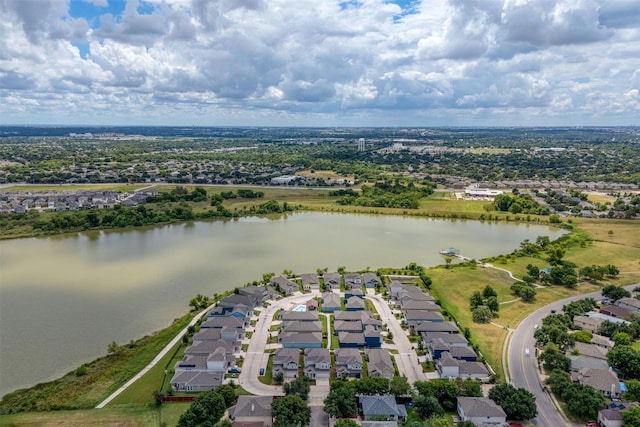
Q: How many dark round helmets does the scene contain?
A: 0